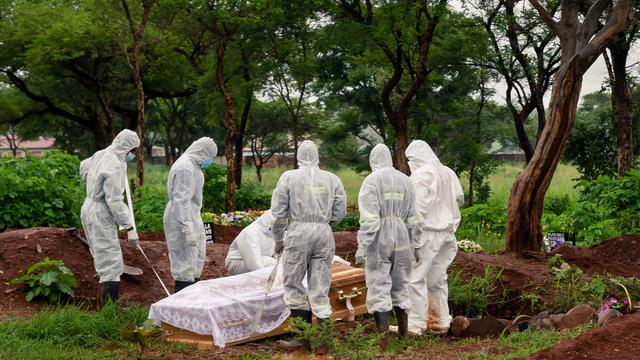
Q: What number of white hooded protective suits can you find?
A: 6